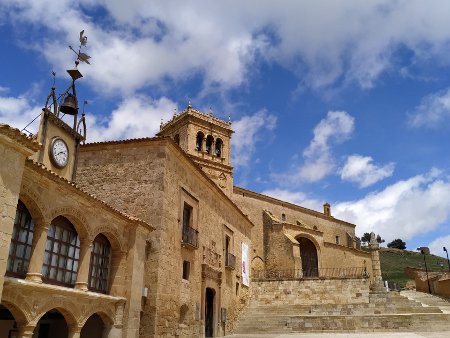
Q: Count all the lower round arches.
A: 3